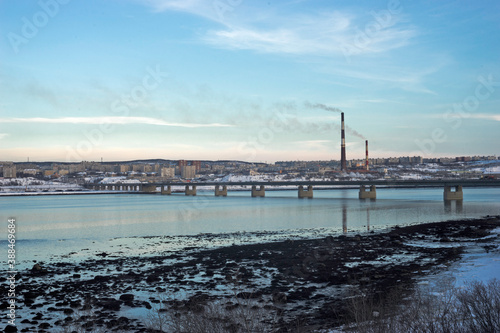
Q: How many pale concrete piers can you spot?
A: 7